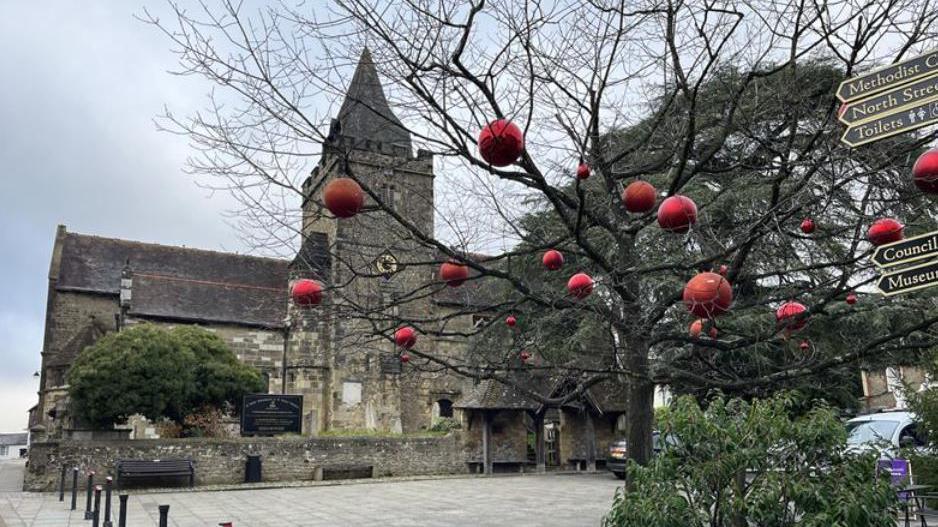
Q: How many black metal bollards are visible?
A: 7